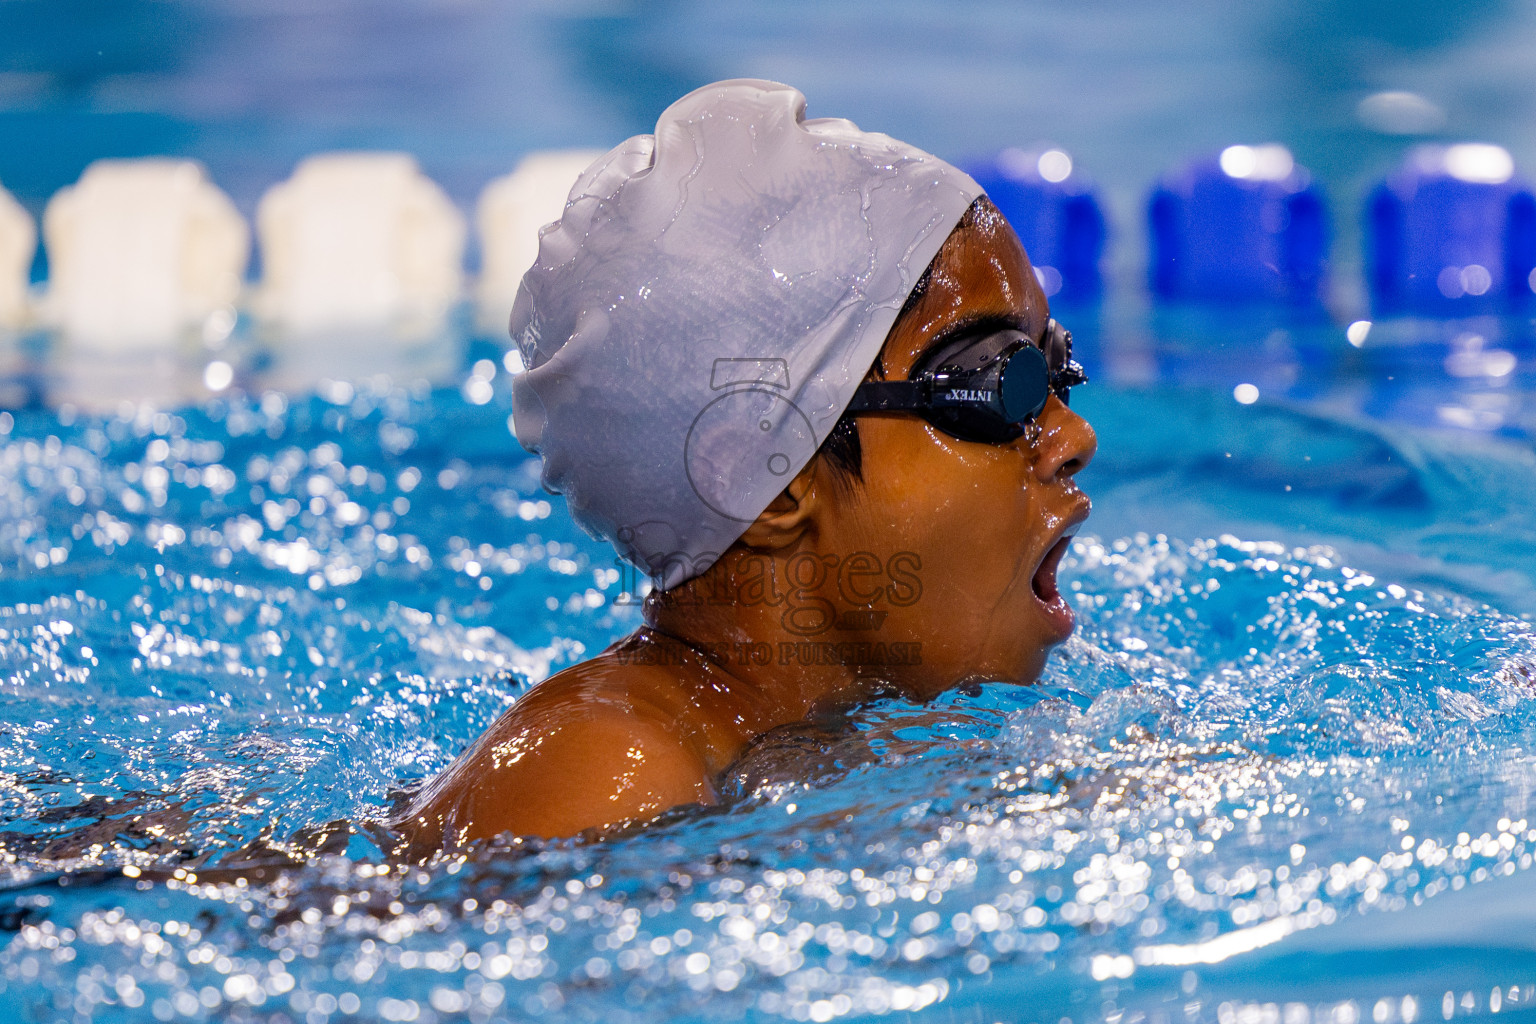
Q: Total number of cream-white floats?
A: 4